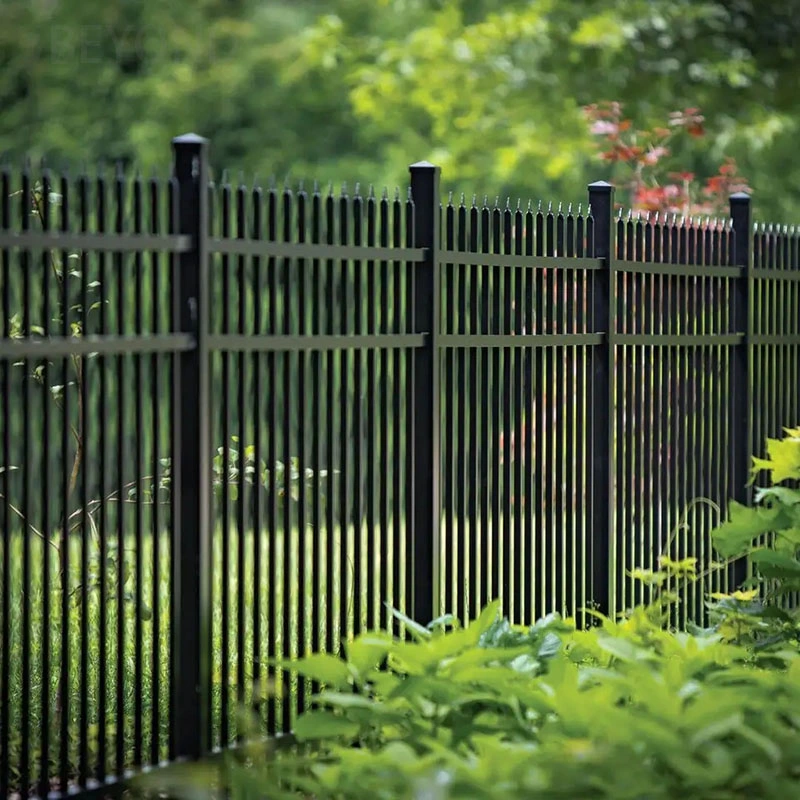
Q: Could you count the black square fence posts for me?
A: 4